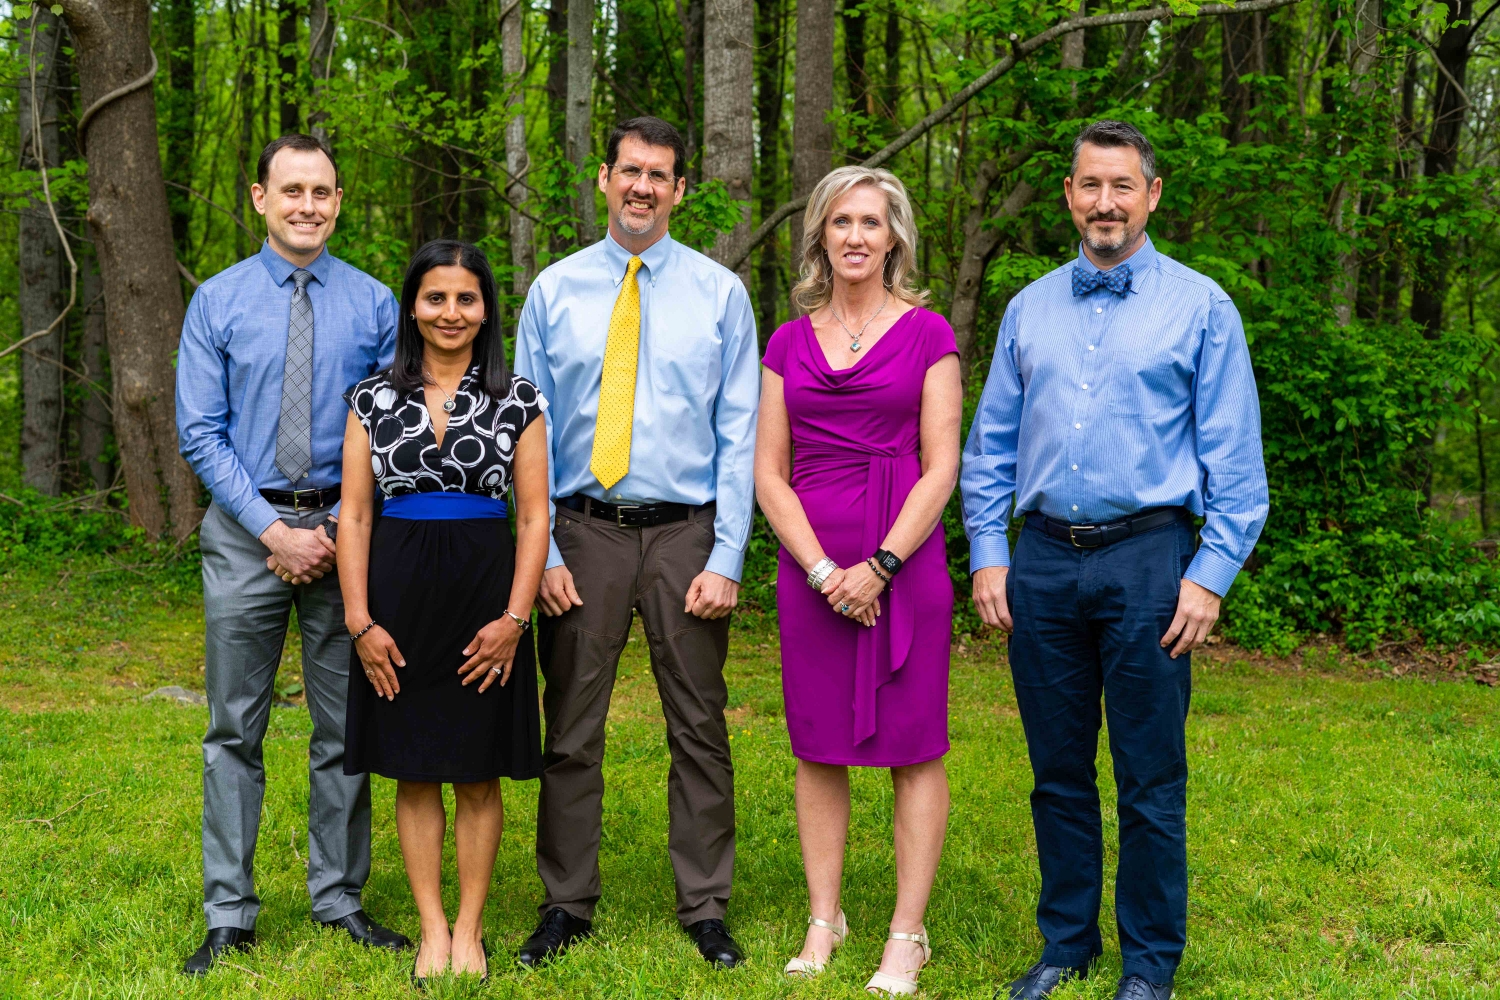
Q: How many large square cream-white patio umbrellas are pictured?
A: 0